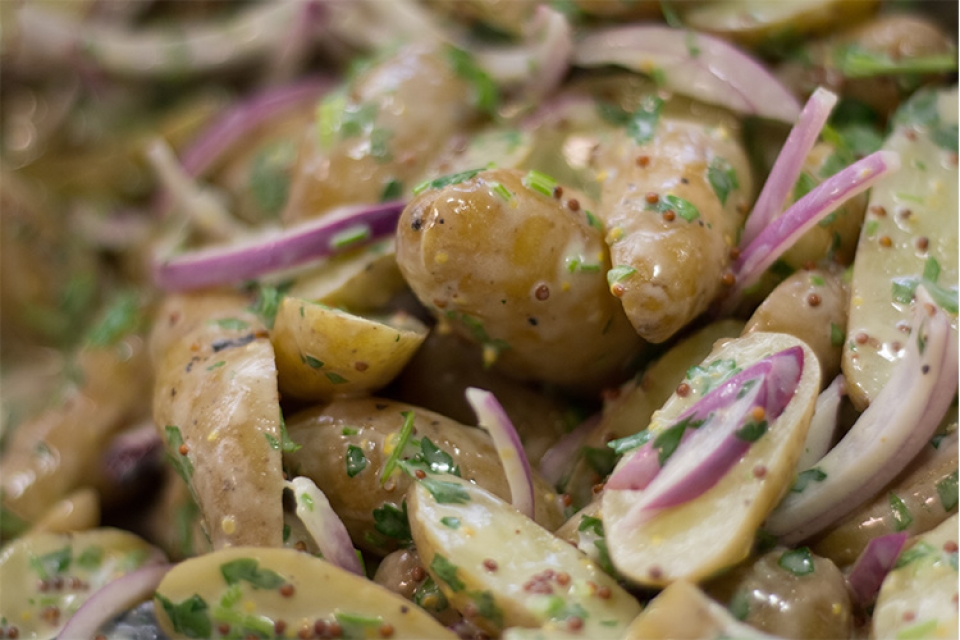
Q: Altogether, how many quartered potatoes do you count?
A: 1